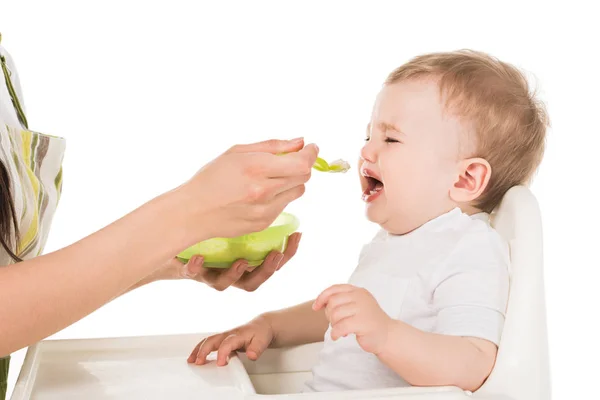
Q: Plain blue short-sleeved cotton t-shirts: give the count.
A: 0